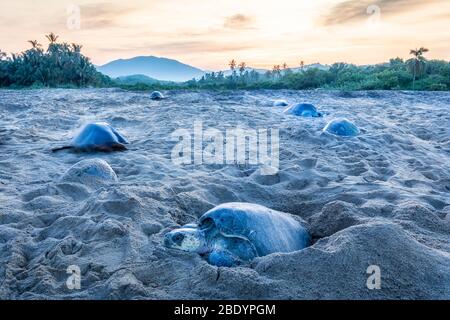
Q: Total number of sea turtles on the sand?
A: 7